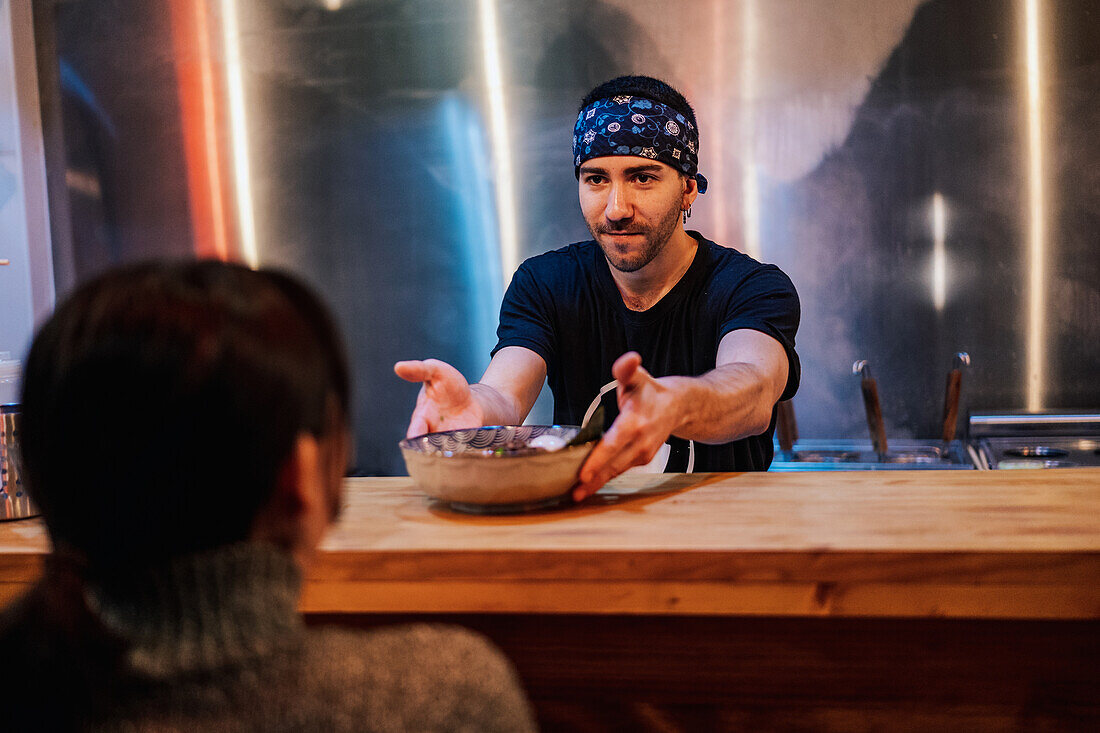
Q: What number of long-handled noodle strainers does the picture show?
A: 3